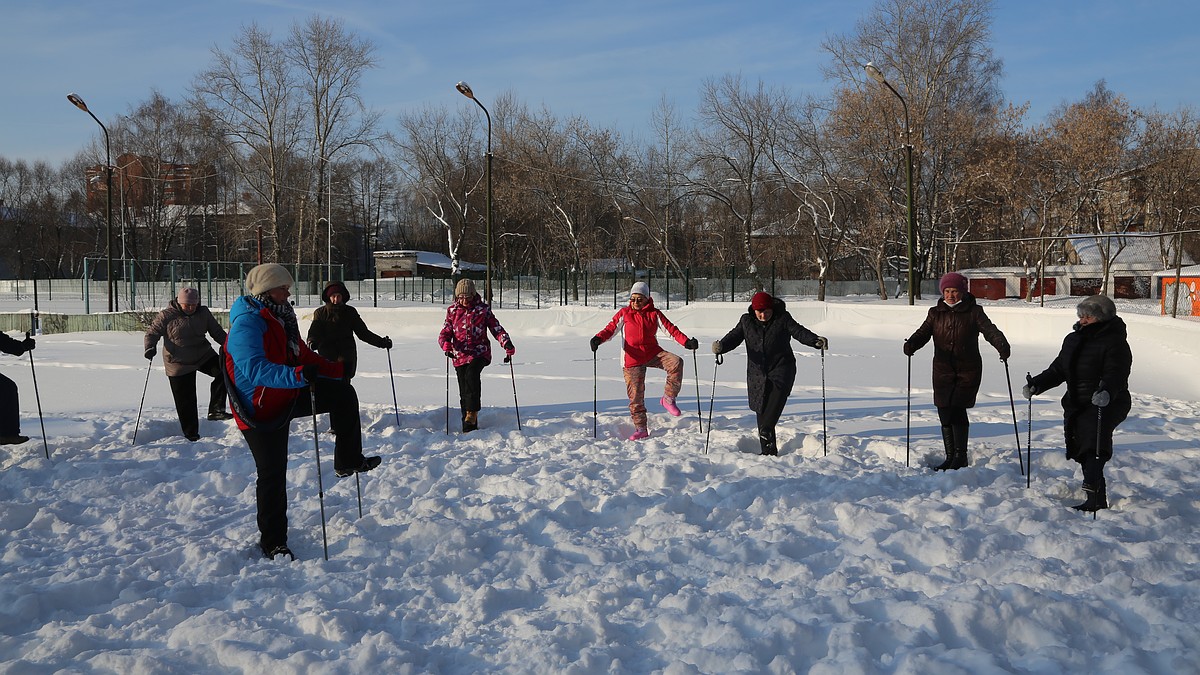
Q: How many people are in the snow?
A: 9